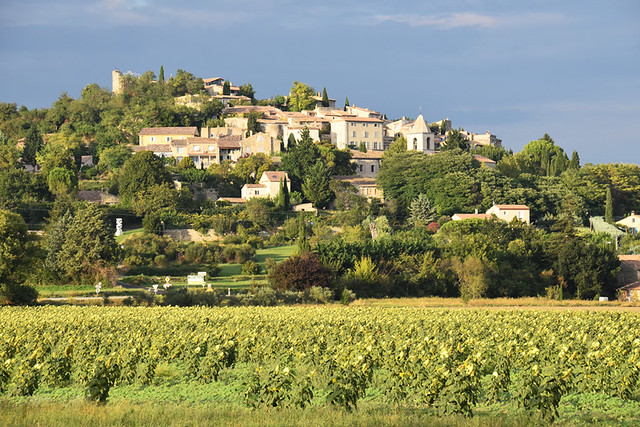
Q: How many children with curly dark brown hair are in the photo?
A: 0